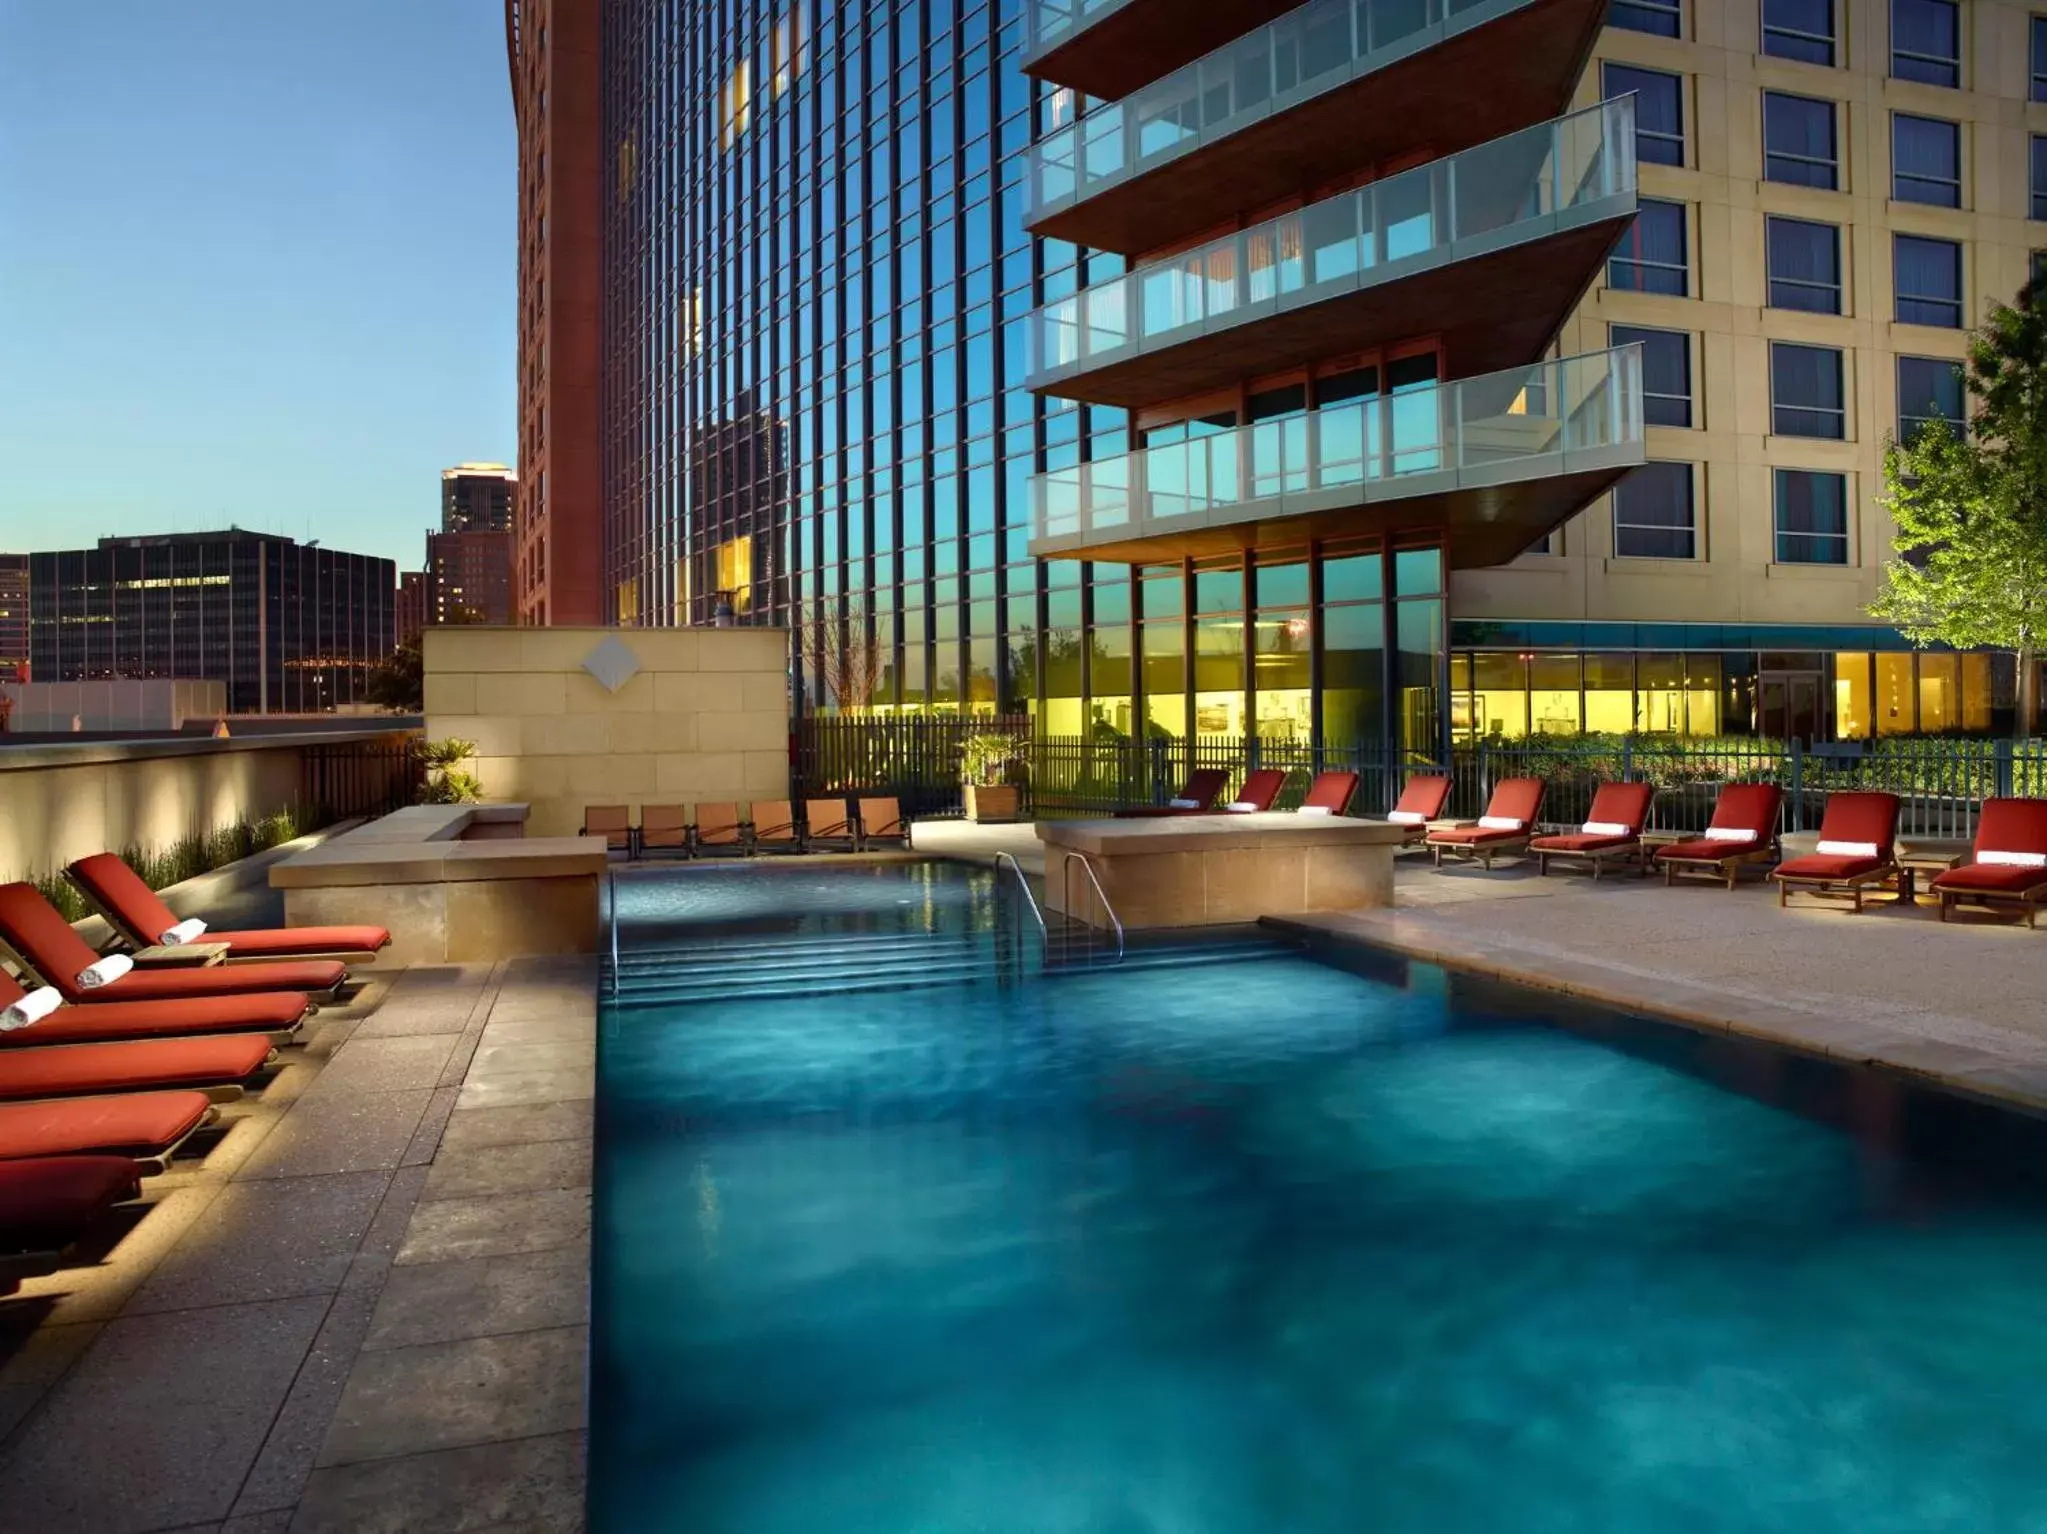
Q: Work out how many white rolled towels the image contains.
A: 12